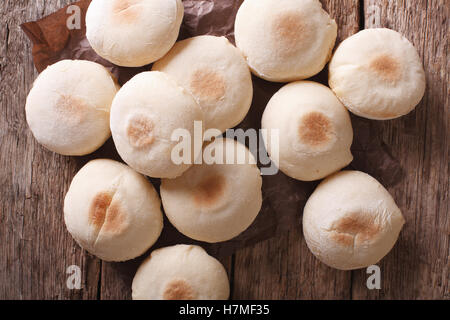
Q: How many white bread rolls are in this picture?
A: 11